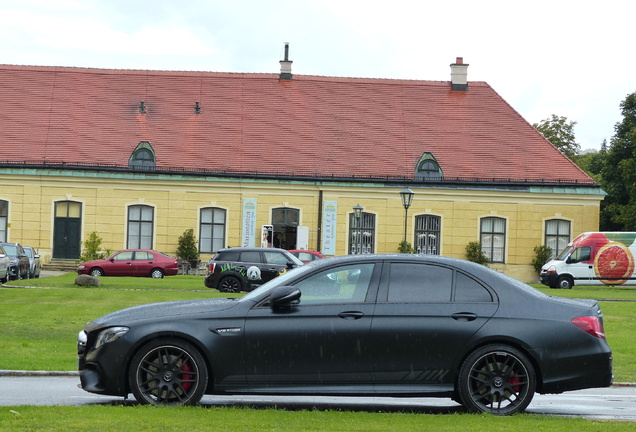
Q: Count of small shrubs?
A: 5